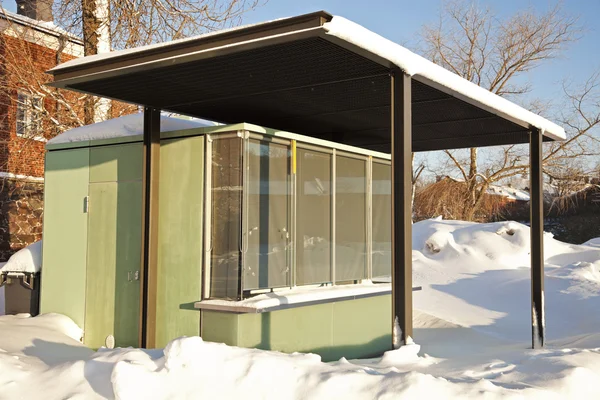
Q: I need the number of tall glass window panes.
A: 5